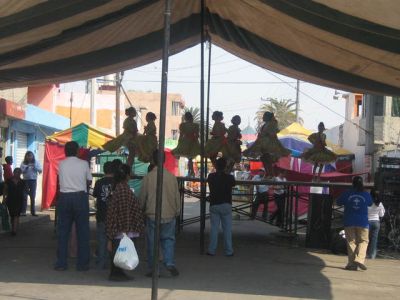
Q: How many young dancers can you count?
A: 7